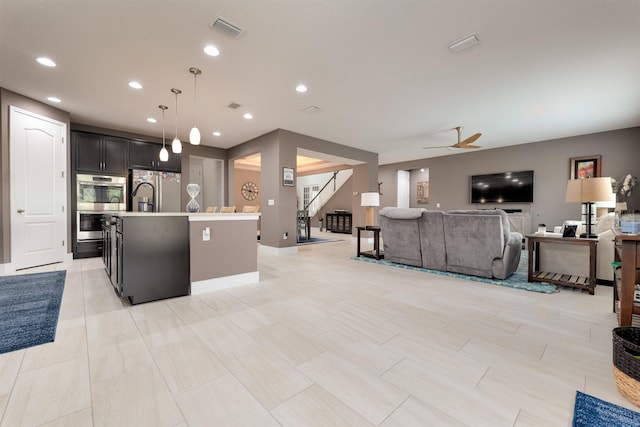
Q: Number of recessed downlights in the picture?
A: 8